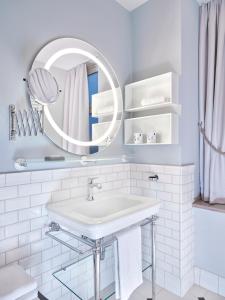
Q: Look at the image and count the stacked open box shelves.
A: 2